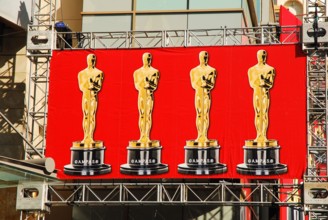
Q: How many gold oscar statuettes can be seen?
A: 4